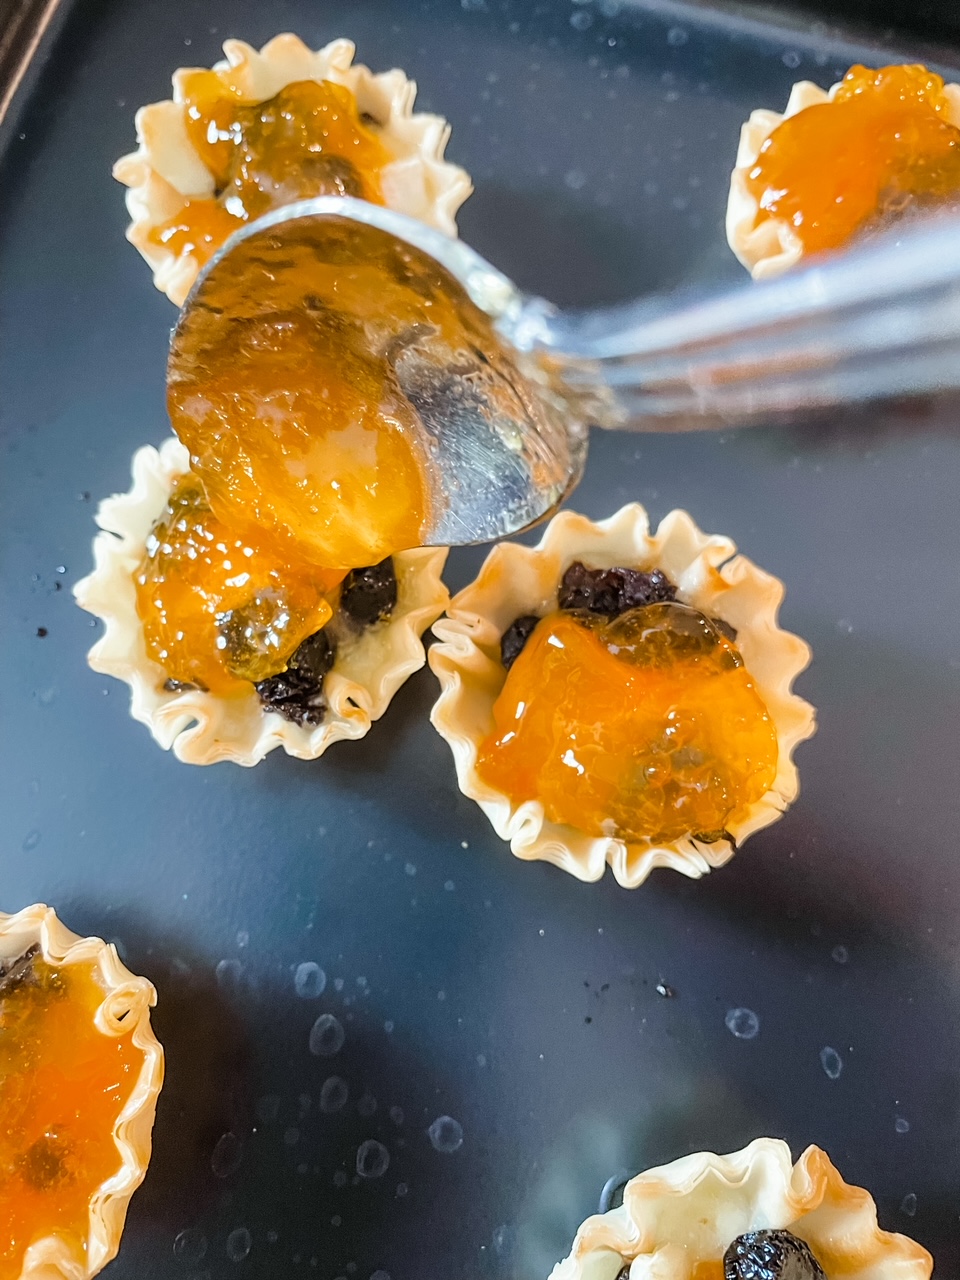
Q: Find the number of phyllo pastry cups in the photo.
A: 6